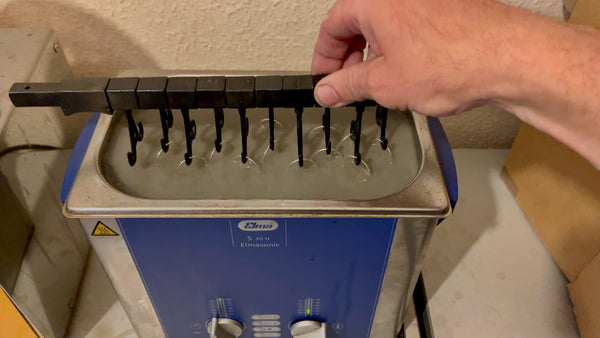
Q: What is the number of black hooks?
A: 10